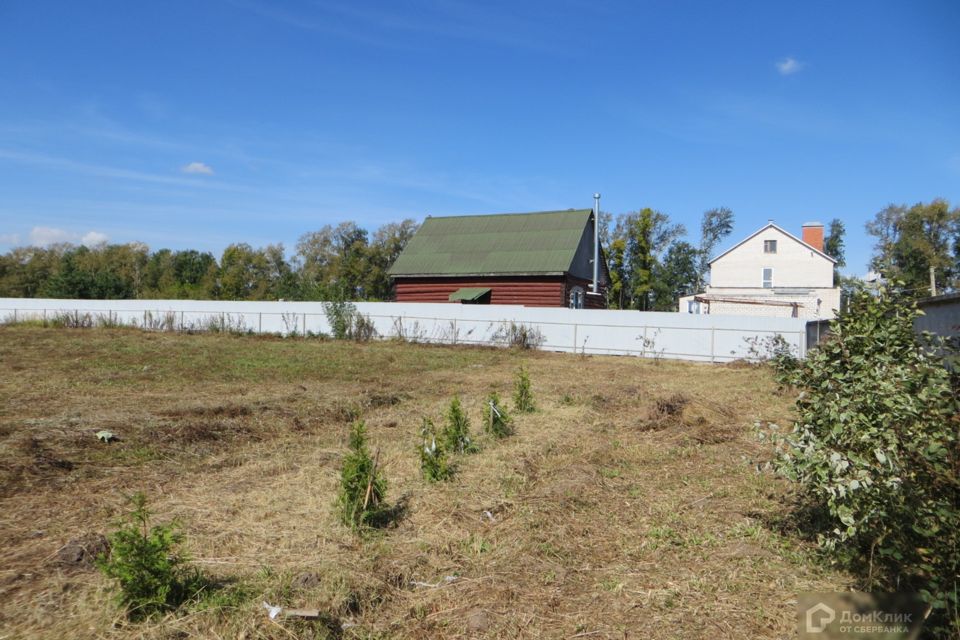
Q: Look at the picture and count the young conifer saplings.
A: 6